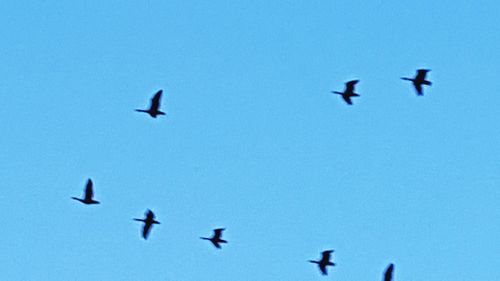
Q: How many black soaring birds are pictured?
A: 8